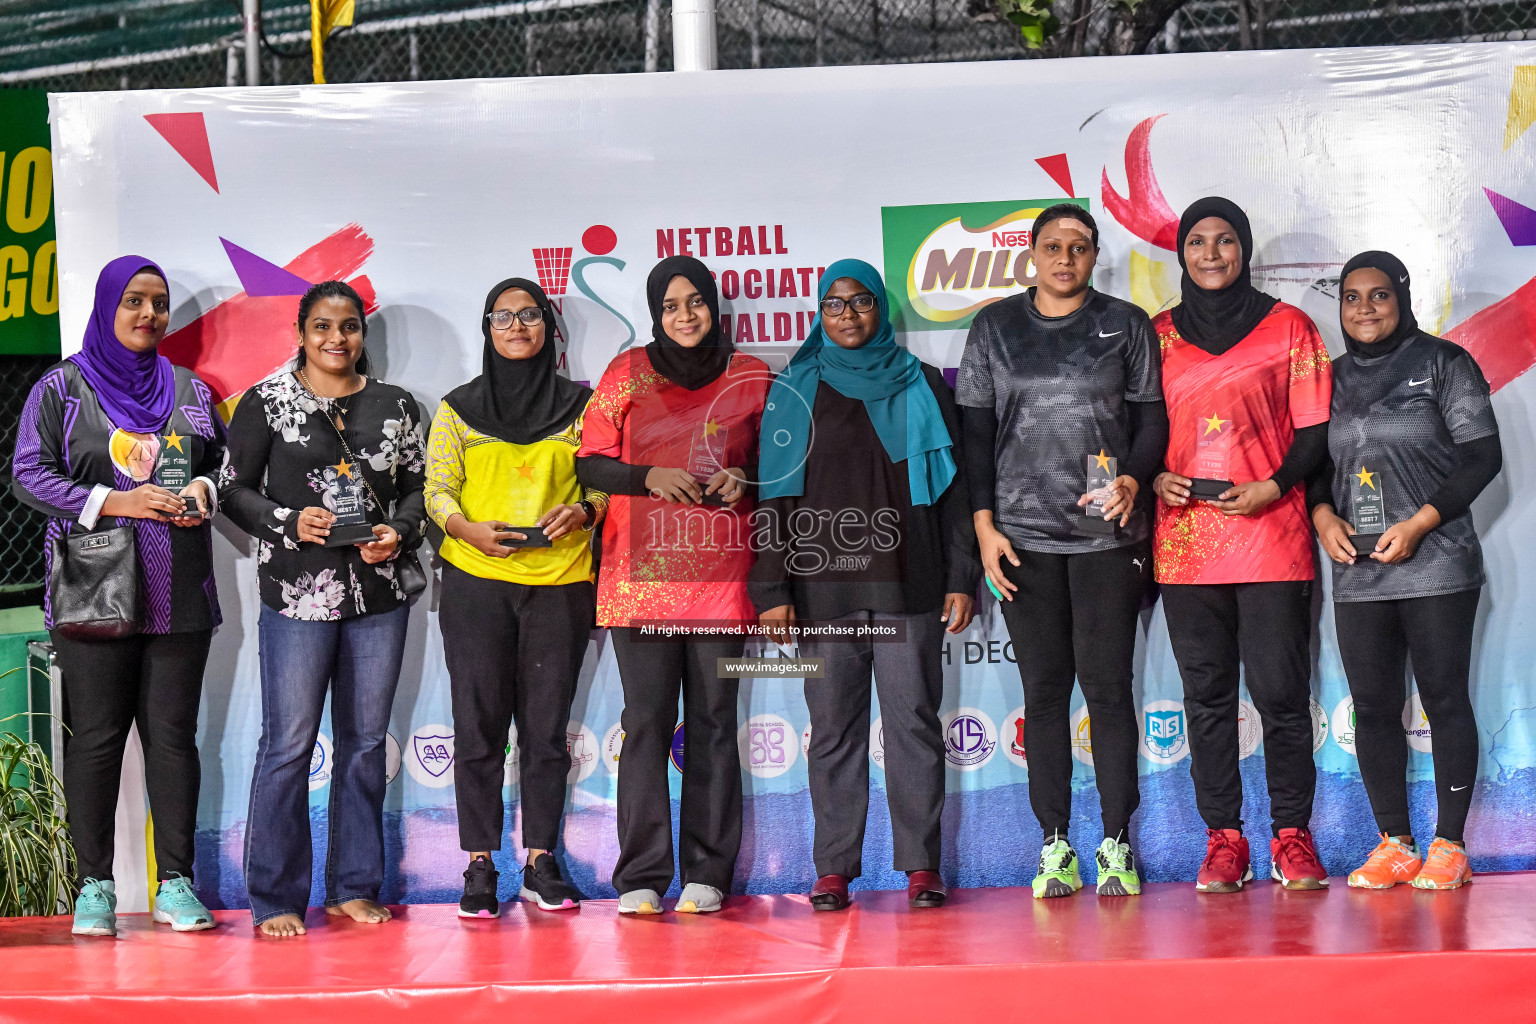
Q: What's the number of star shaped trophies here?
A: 7